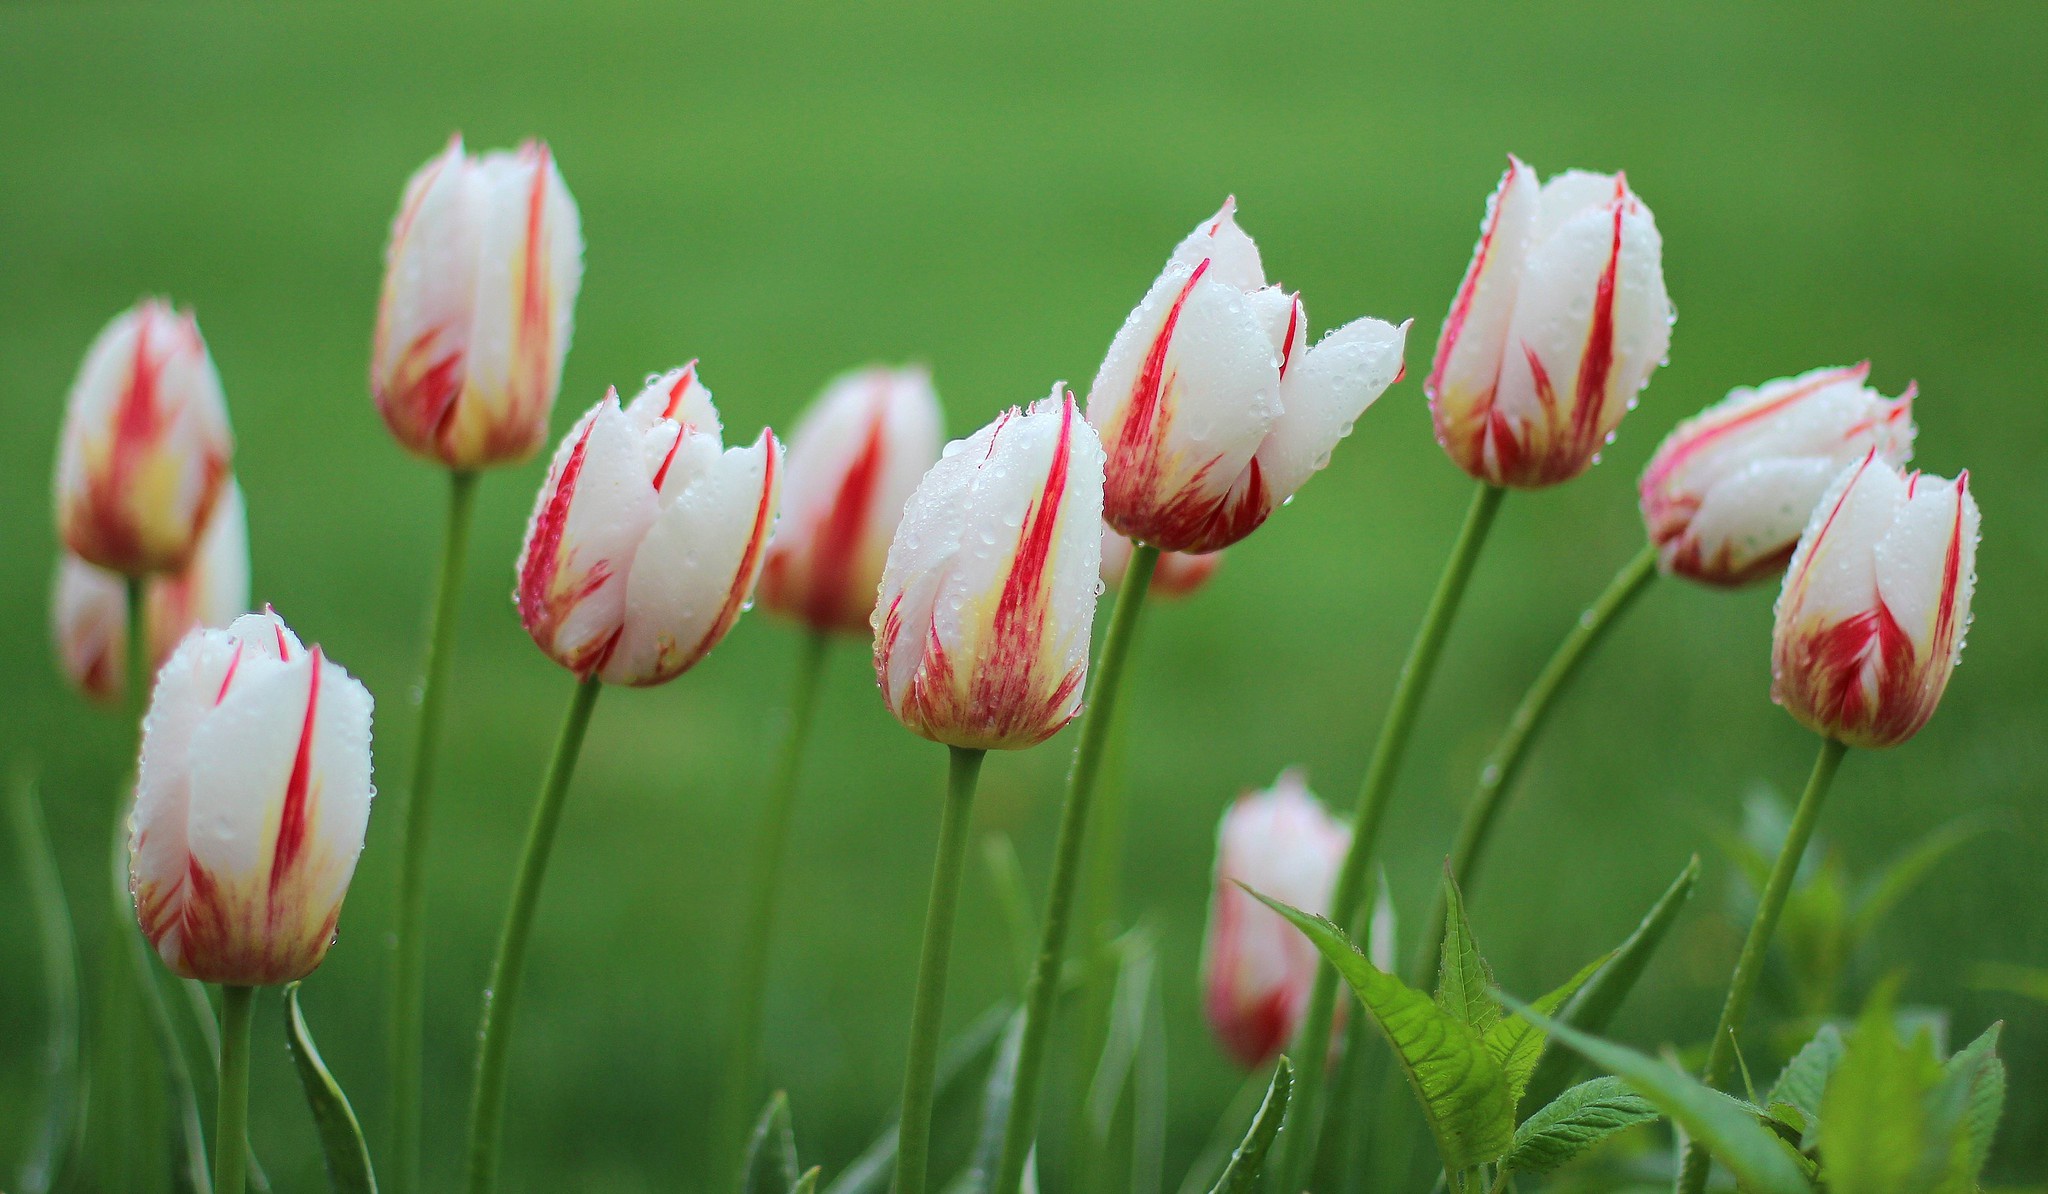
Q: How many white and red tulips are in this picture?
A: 13